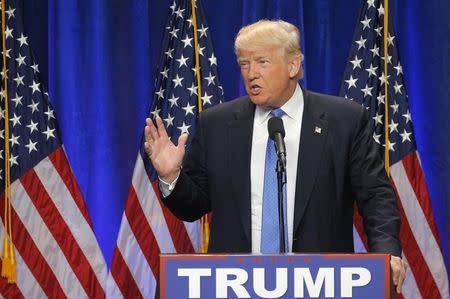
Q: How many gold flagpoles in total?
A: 3